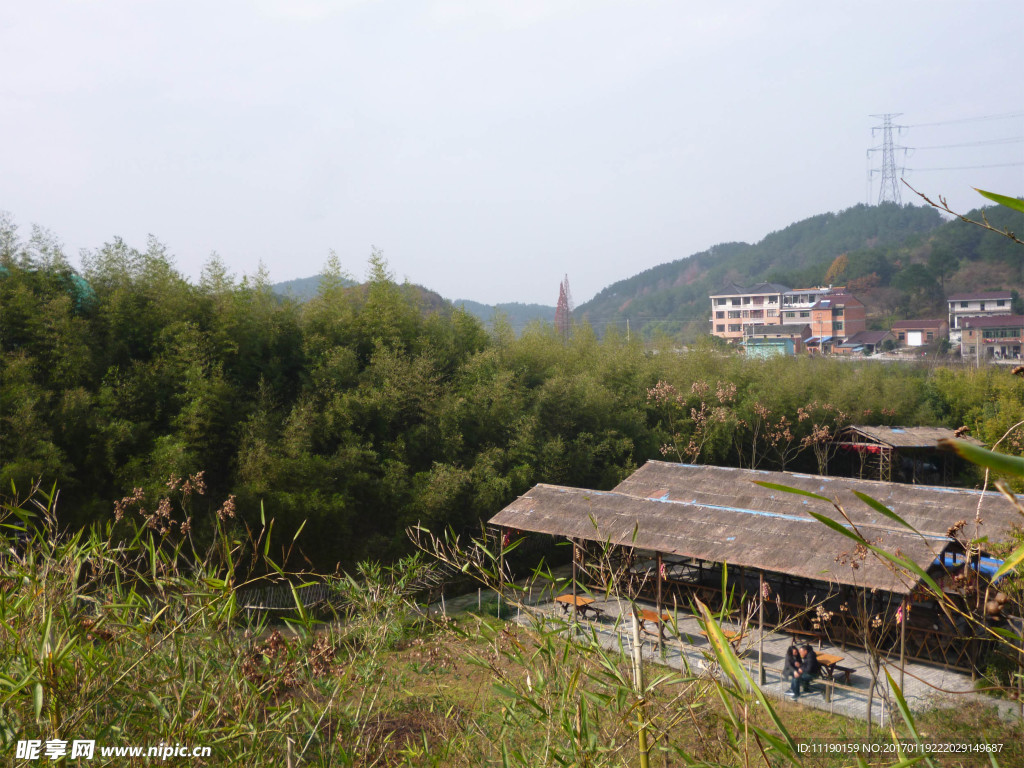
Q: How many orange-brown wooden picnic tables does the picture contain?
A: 4